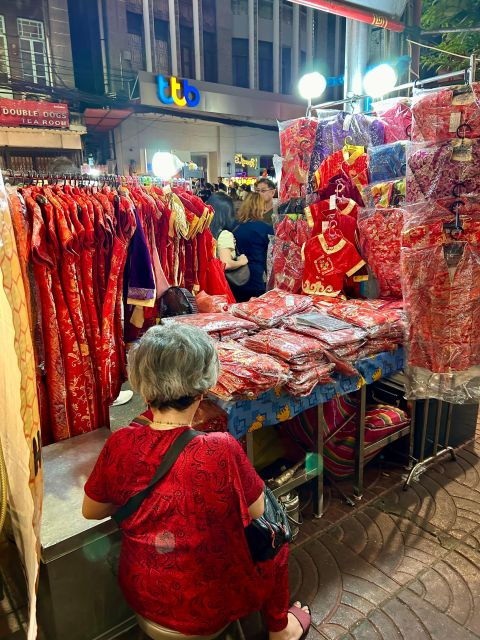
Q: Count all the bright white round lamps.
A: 3